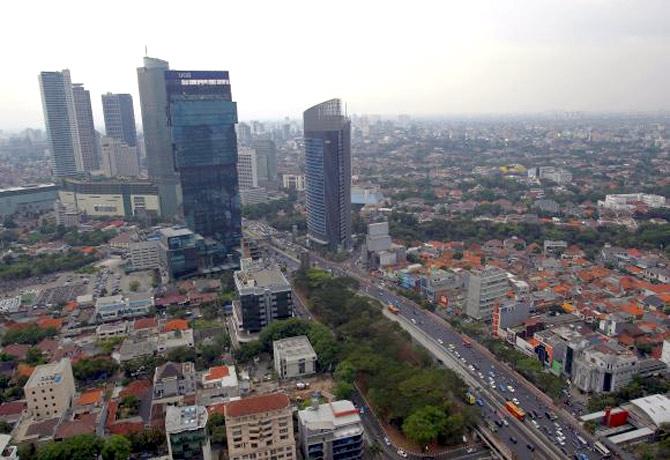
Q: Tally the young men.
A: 0